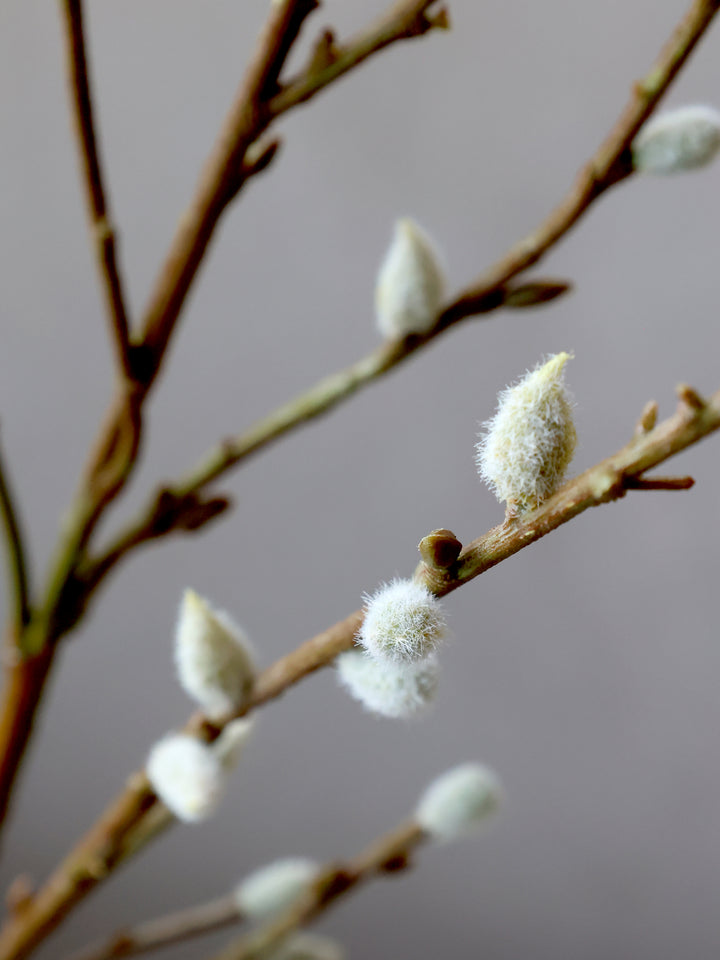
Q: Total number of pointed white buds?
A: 3